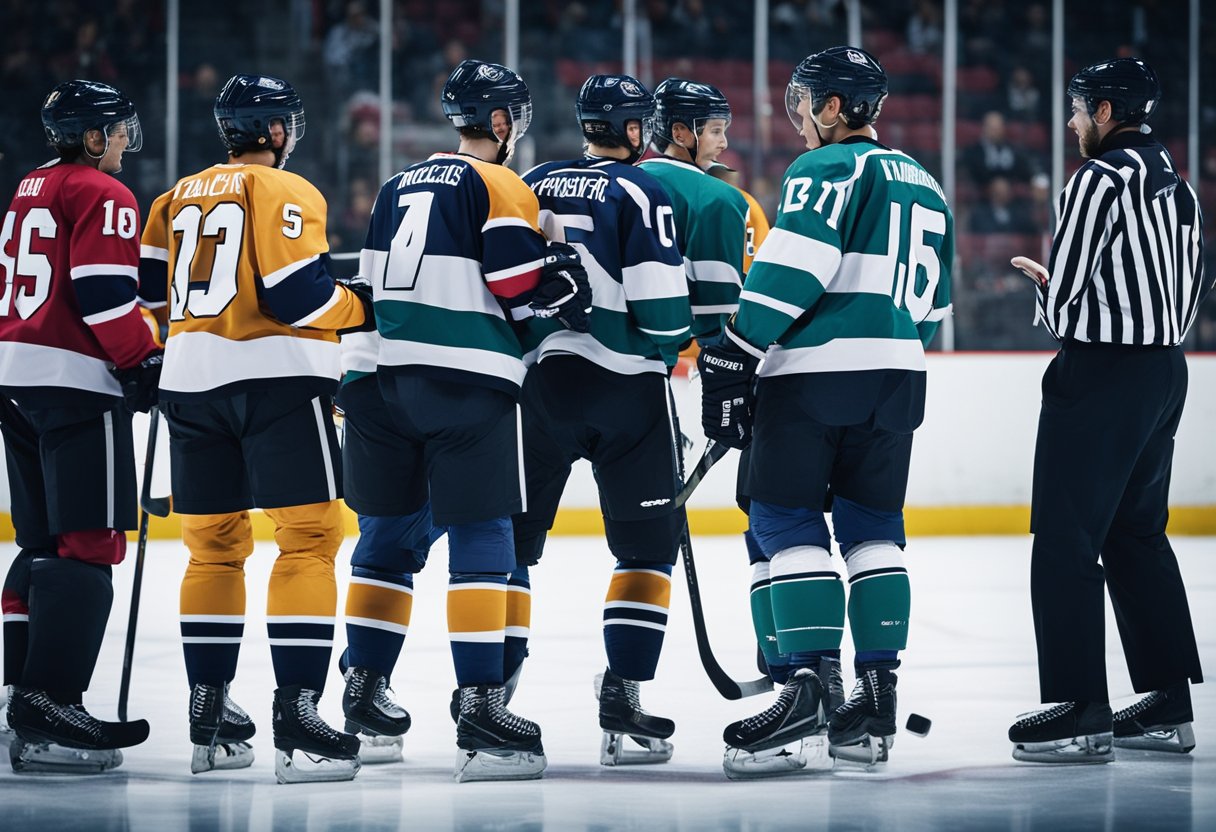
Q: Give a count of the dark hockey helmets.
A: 7